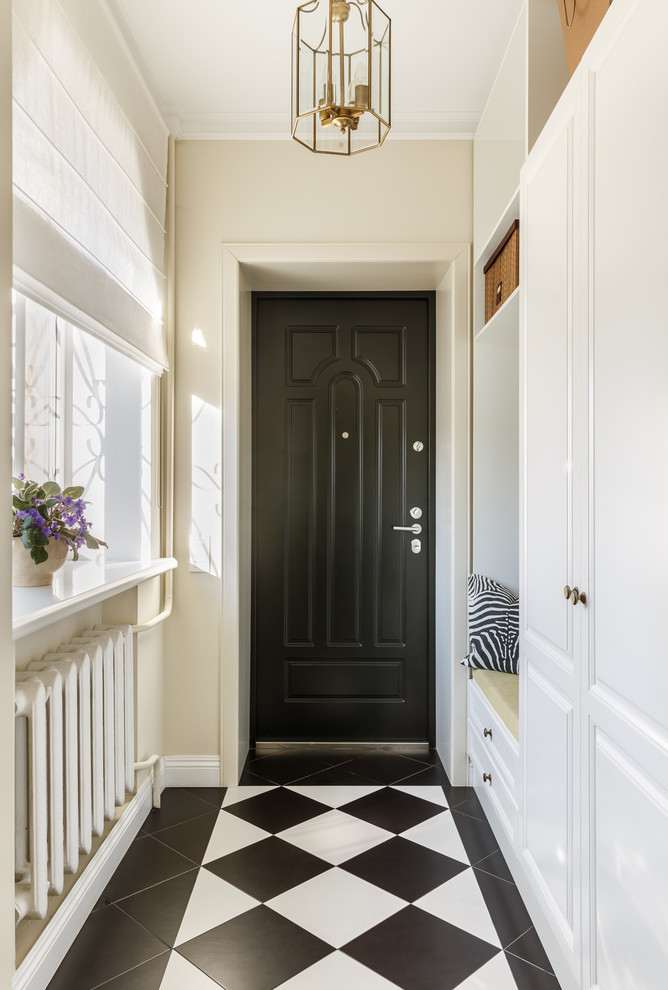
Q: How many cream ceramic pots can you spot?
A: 1